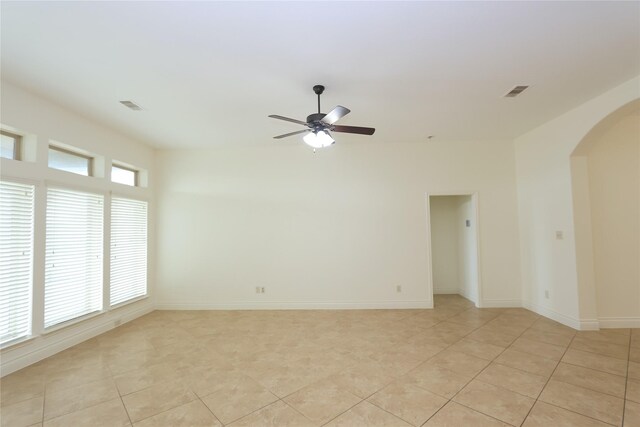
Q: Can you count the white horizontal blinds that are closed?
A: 3